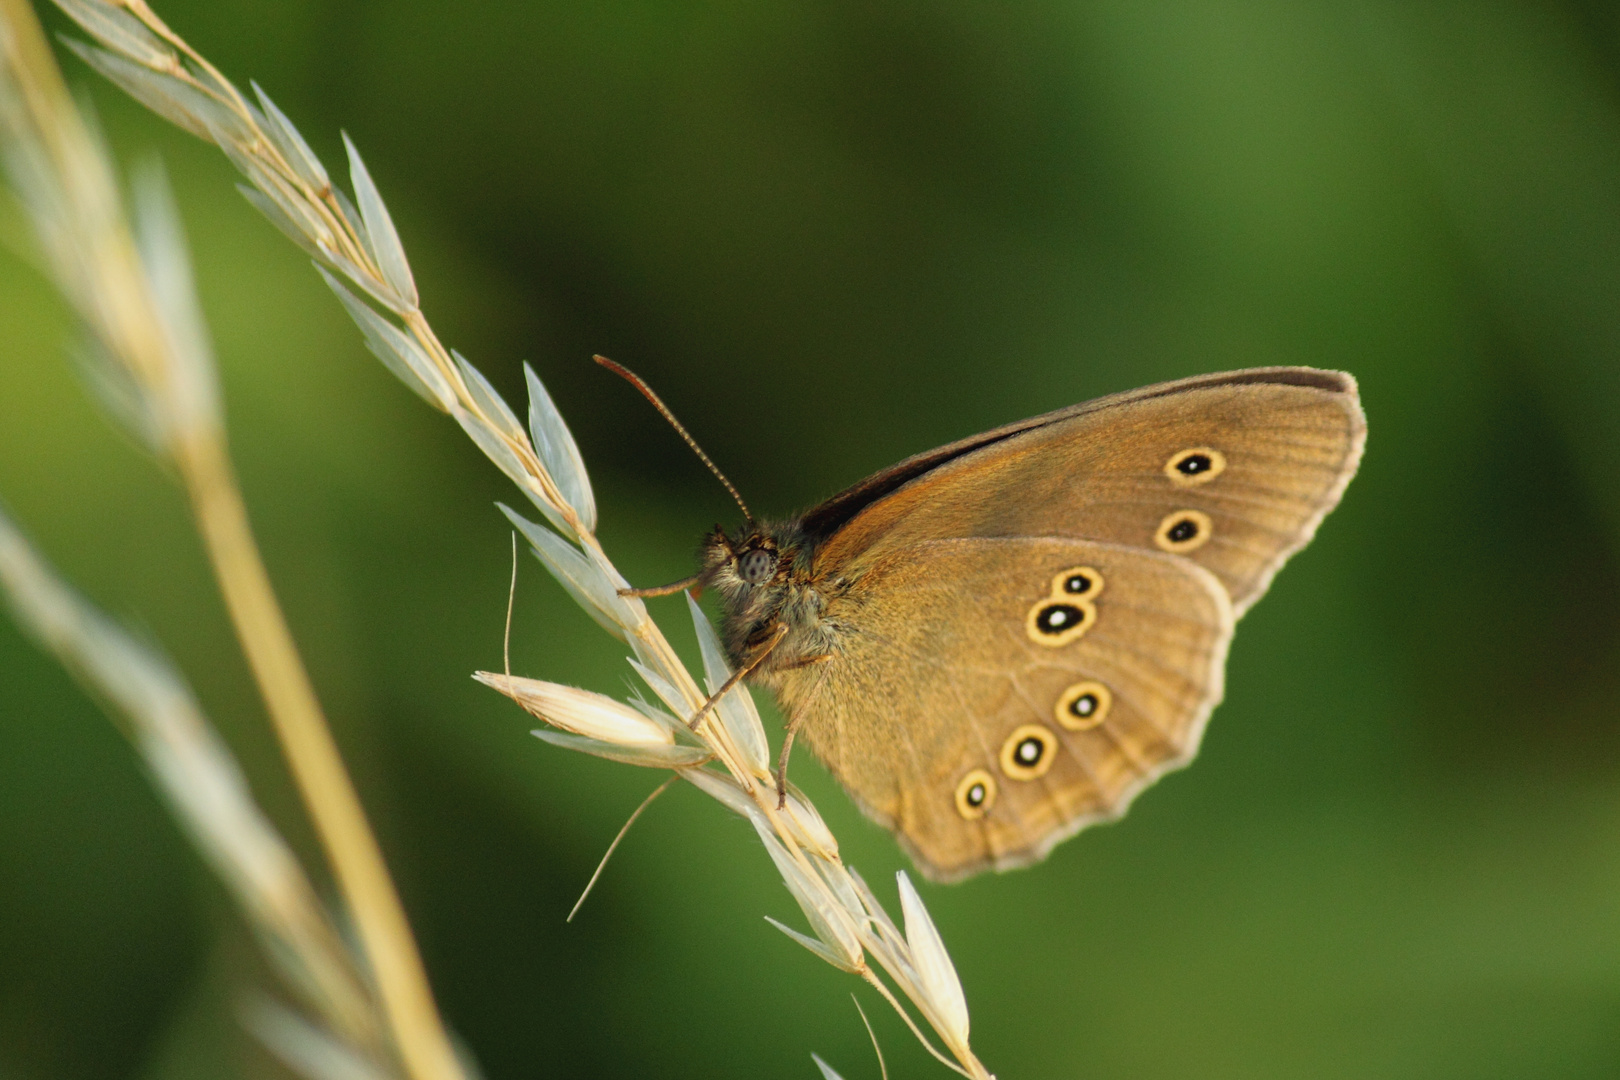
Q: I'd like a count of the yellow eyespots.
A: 7